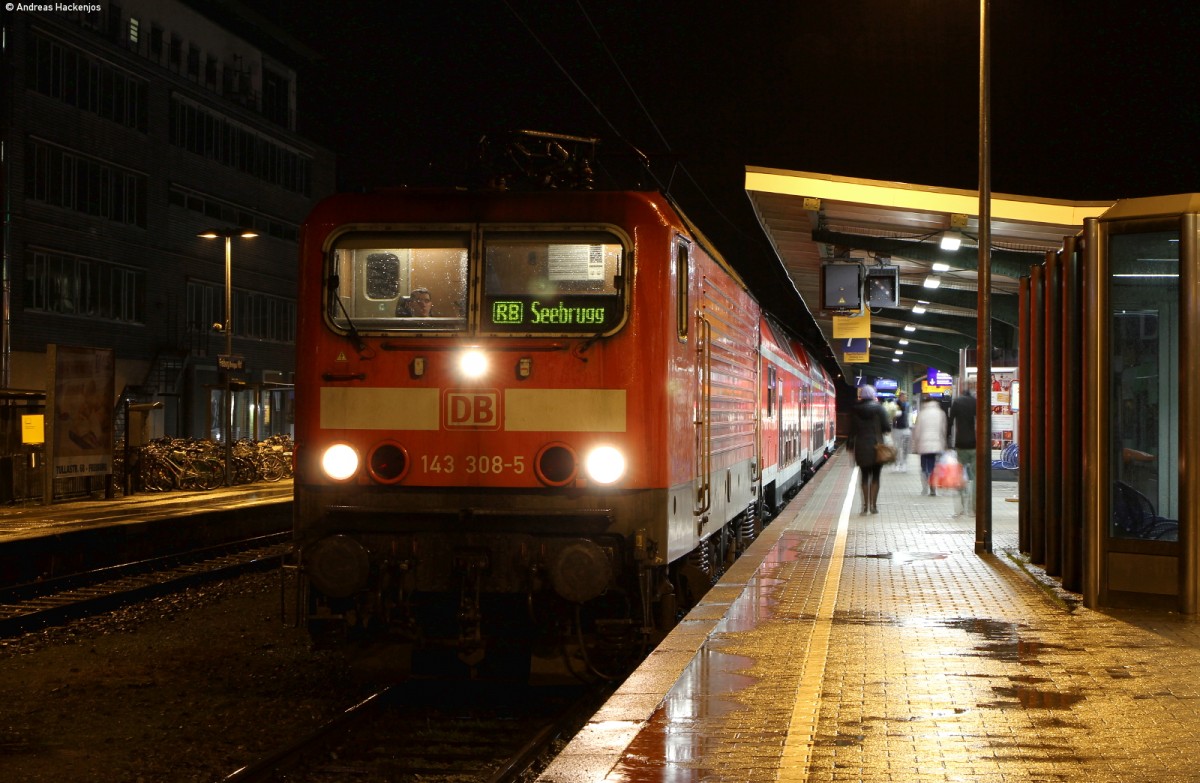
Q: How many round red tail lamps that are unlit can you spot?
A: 2